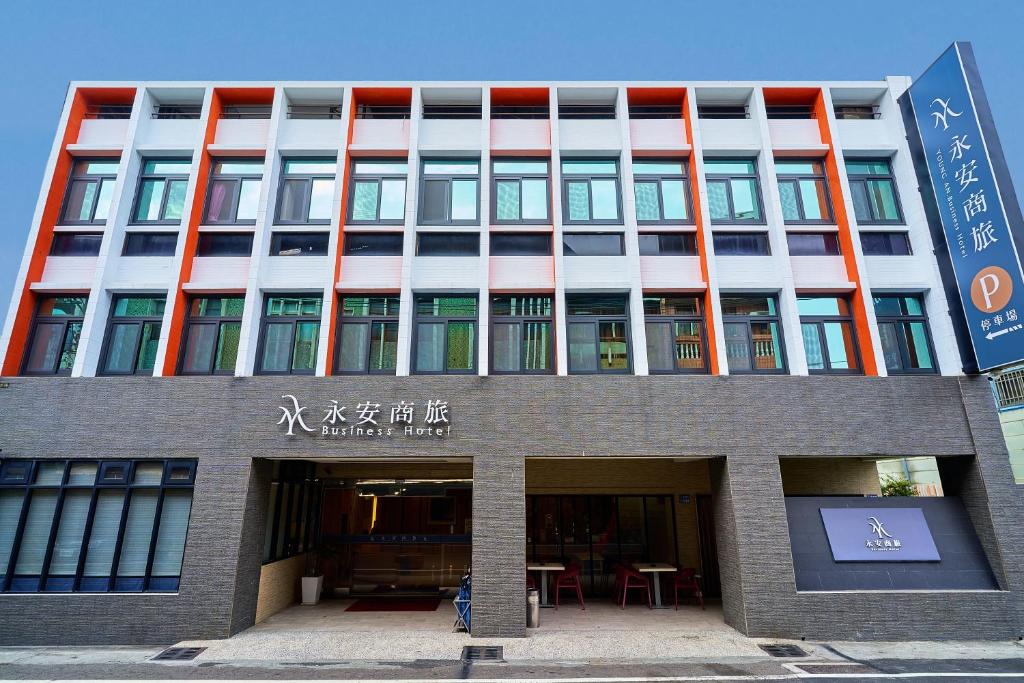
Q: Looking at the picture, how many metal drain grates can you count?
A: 3